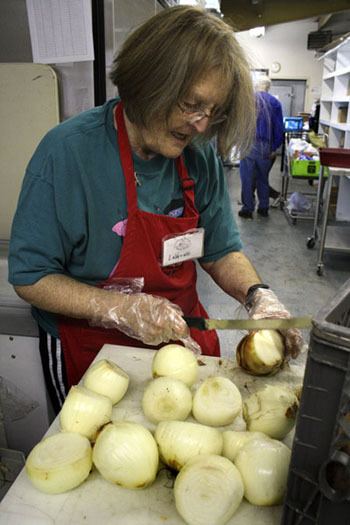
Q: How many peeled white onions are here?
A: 12